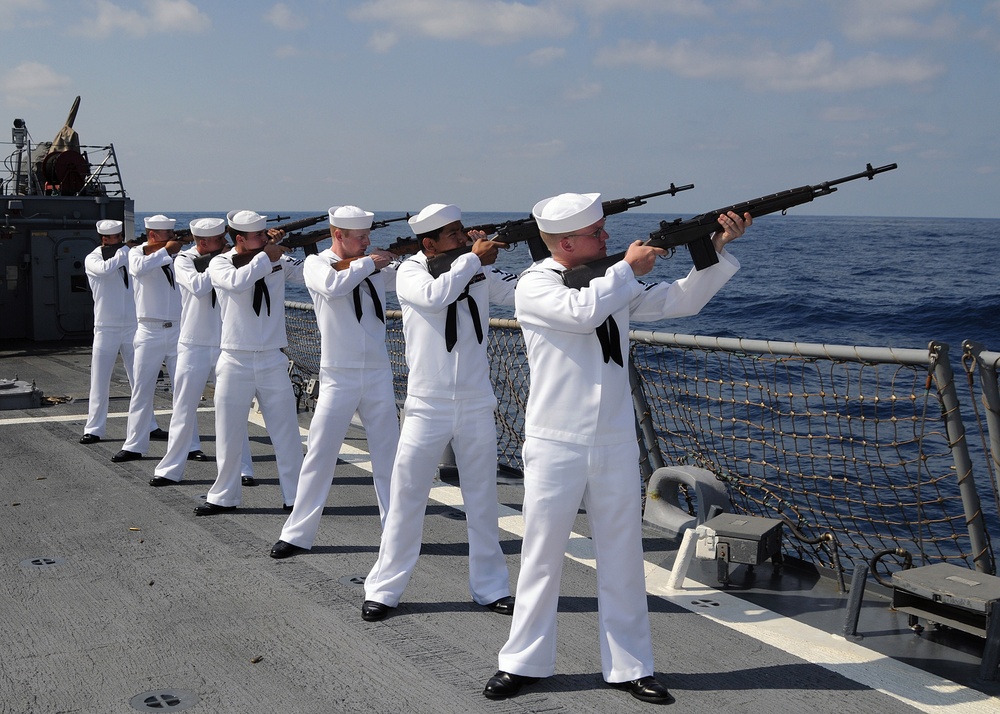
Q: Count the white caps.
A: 7